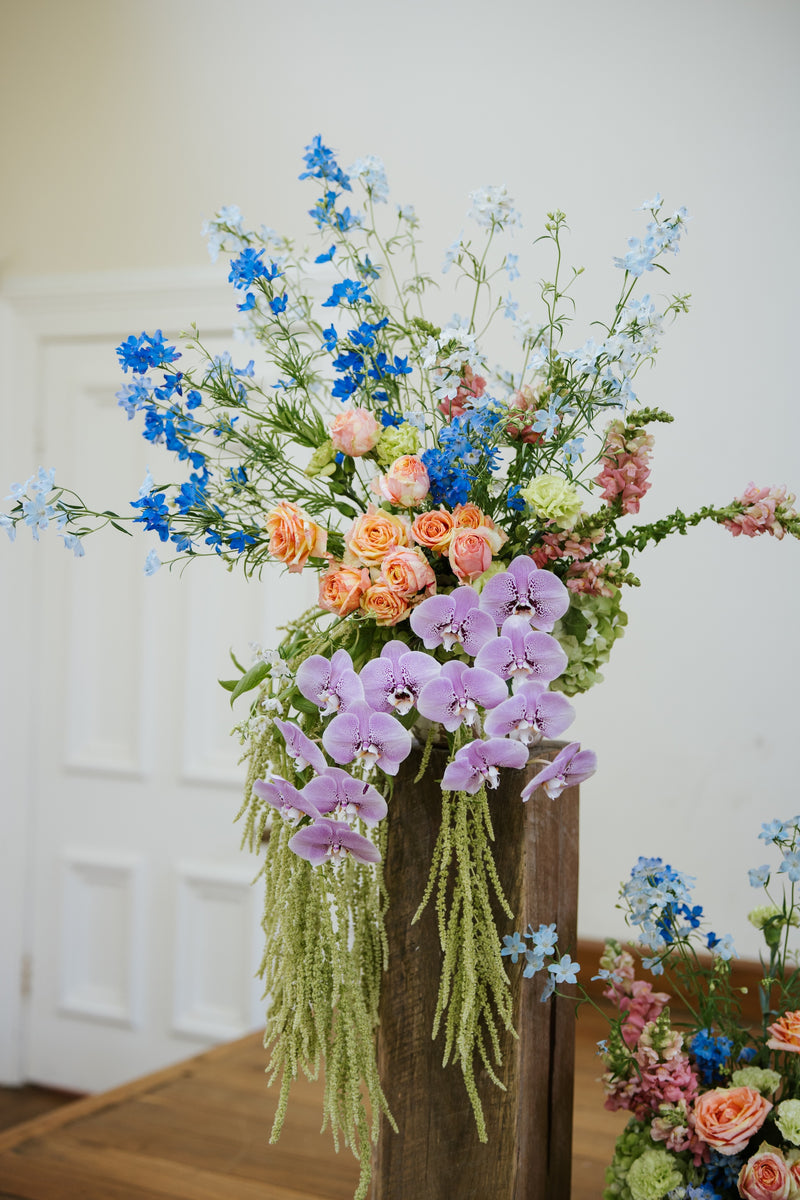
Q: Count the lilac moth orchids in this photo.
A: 14